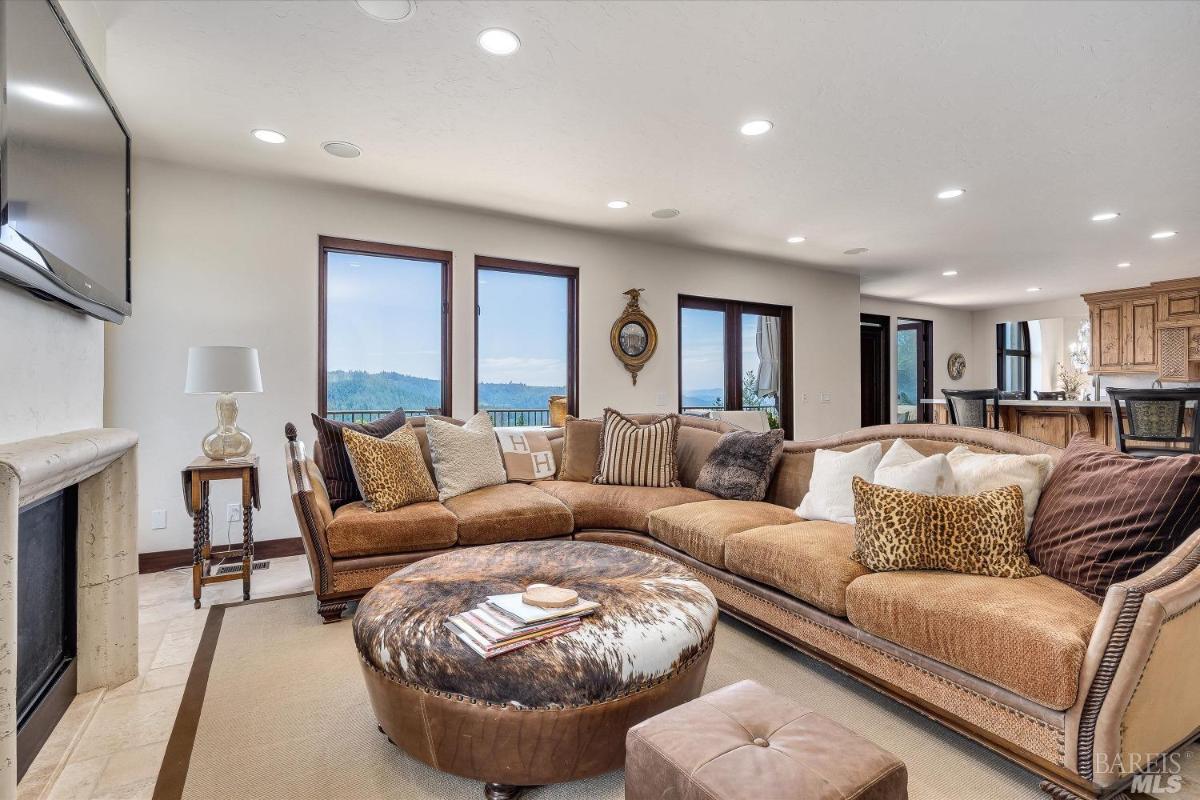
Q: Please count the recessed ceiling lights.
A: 11